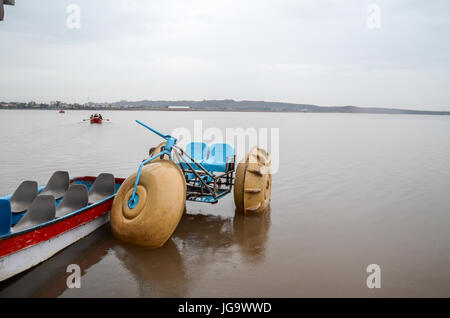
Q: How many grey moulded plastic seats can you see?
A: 5